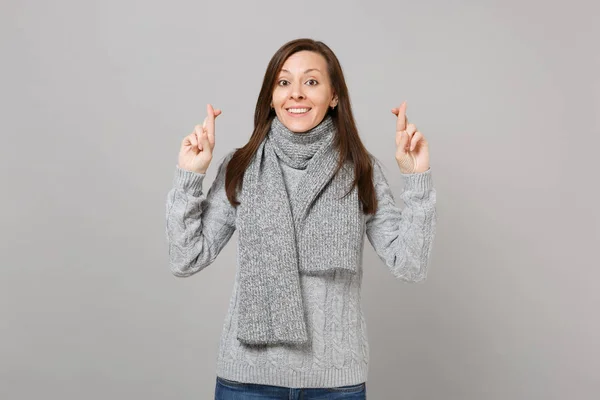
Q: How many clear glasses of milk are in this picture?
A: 0